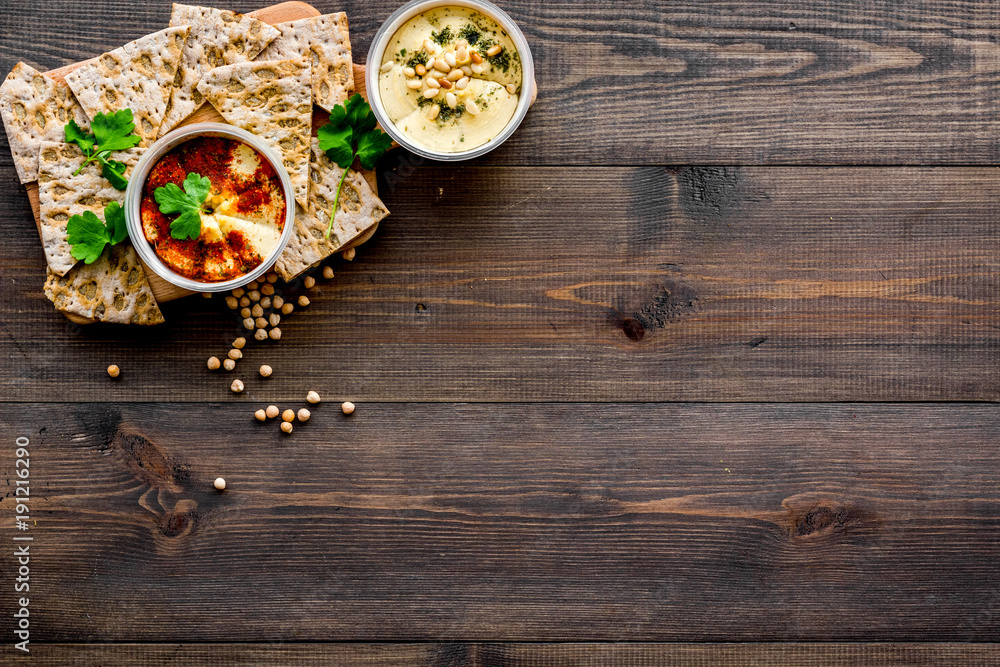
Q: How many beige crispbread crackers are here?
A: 8